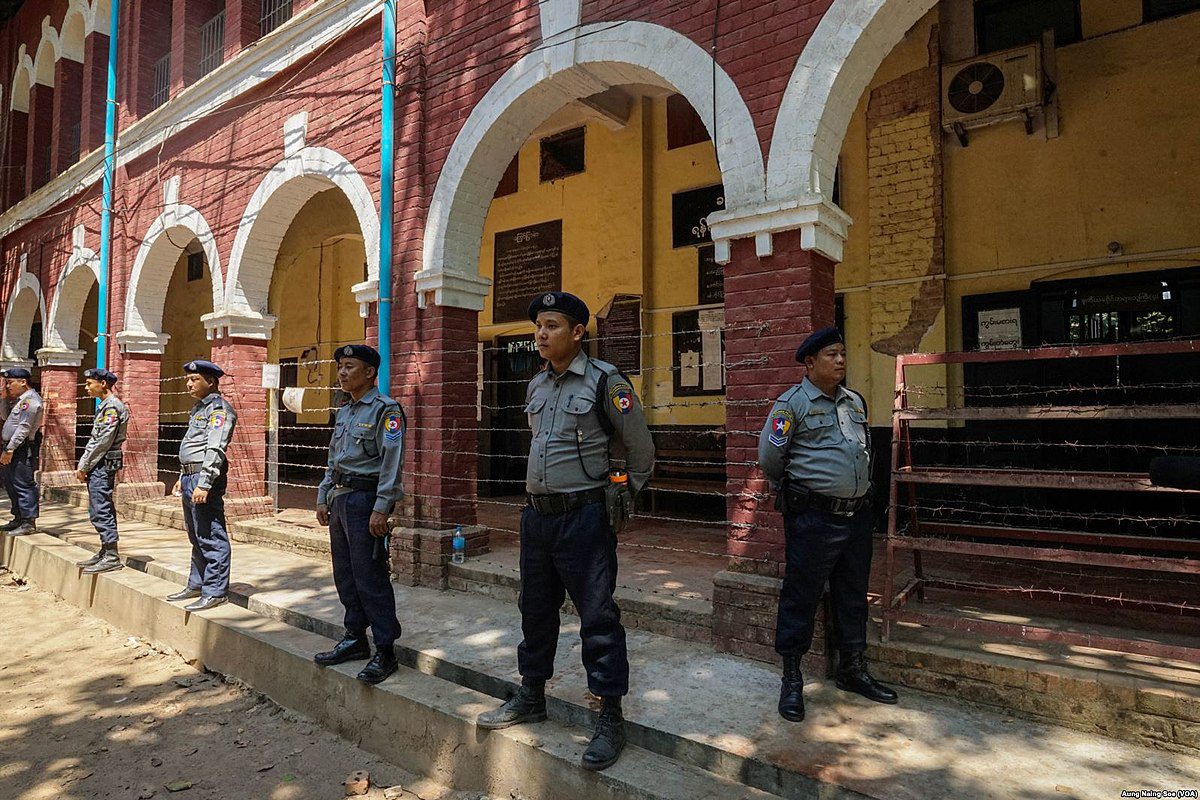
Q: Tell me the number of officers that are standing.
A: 6